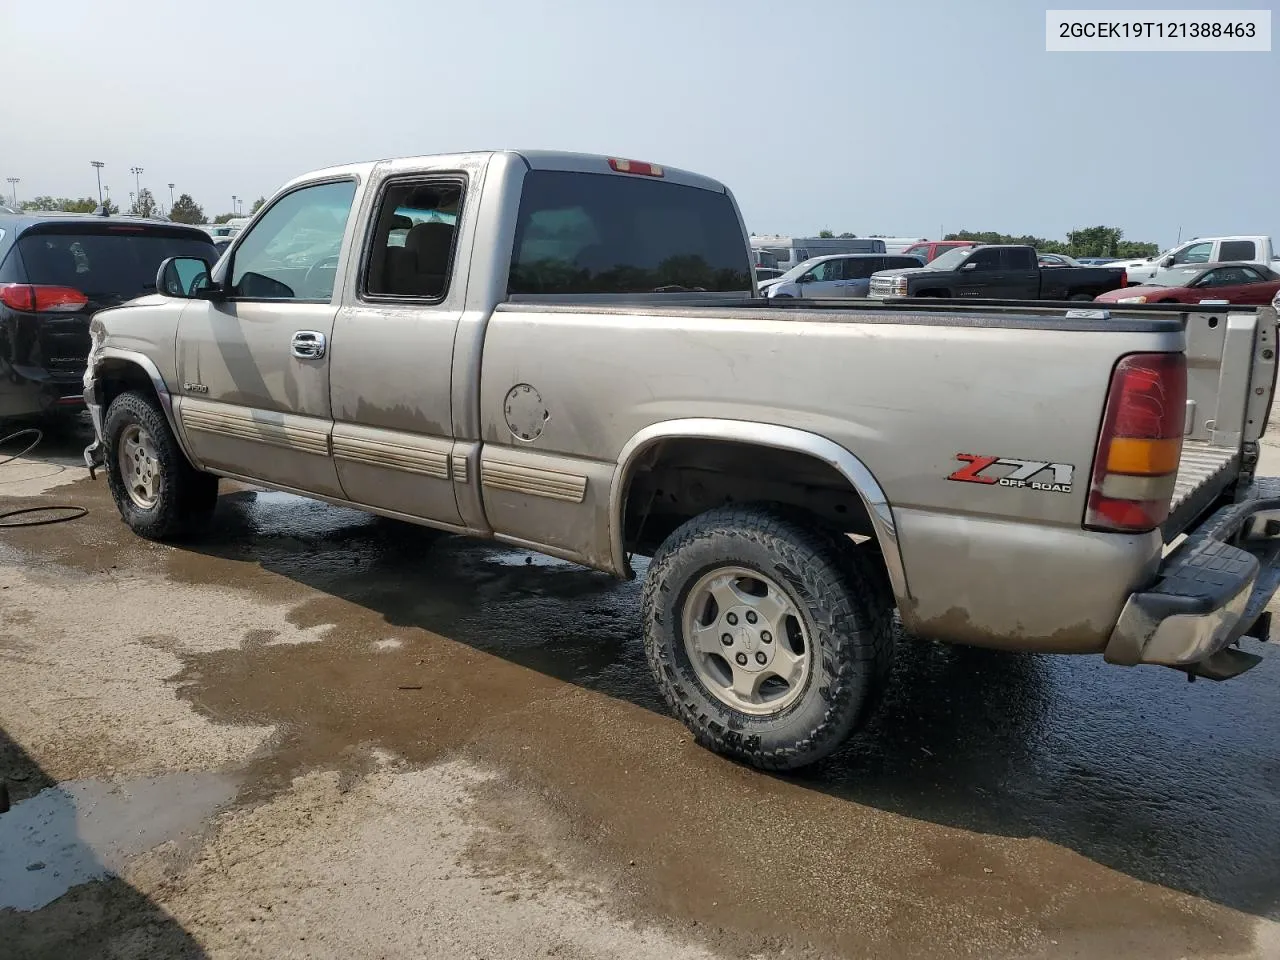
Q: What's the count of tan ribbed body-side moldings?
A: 4